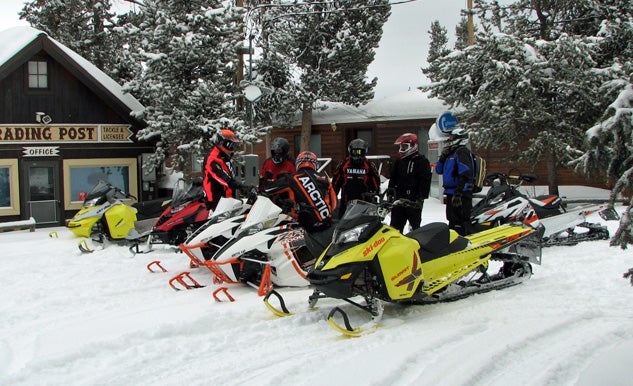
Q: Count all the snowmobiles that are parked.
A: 6